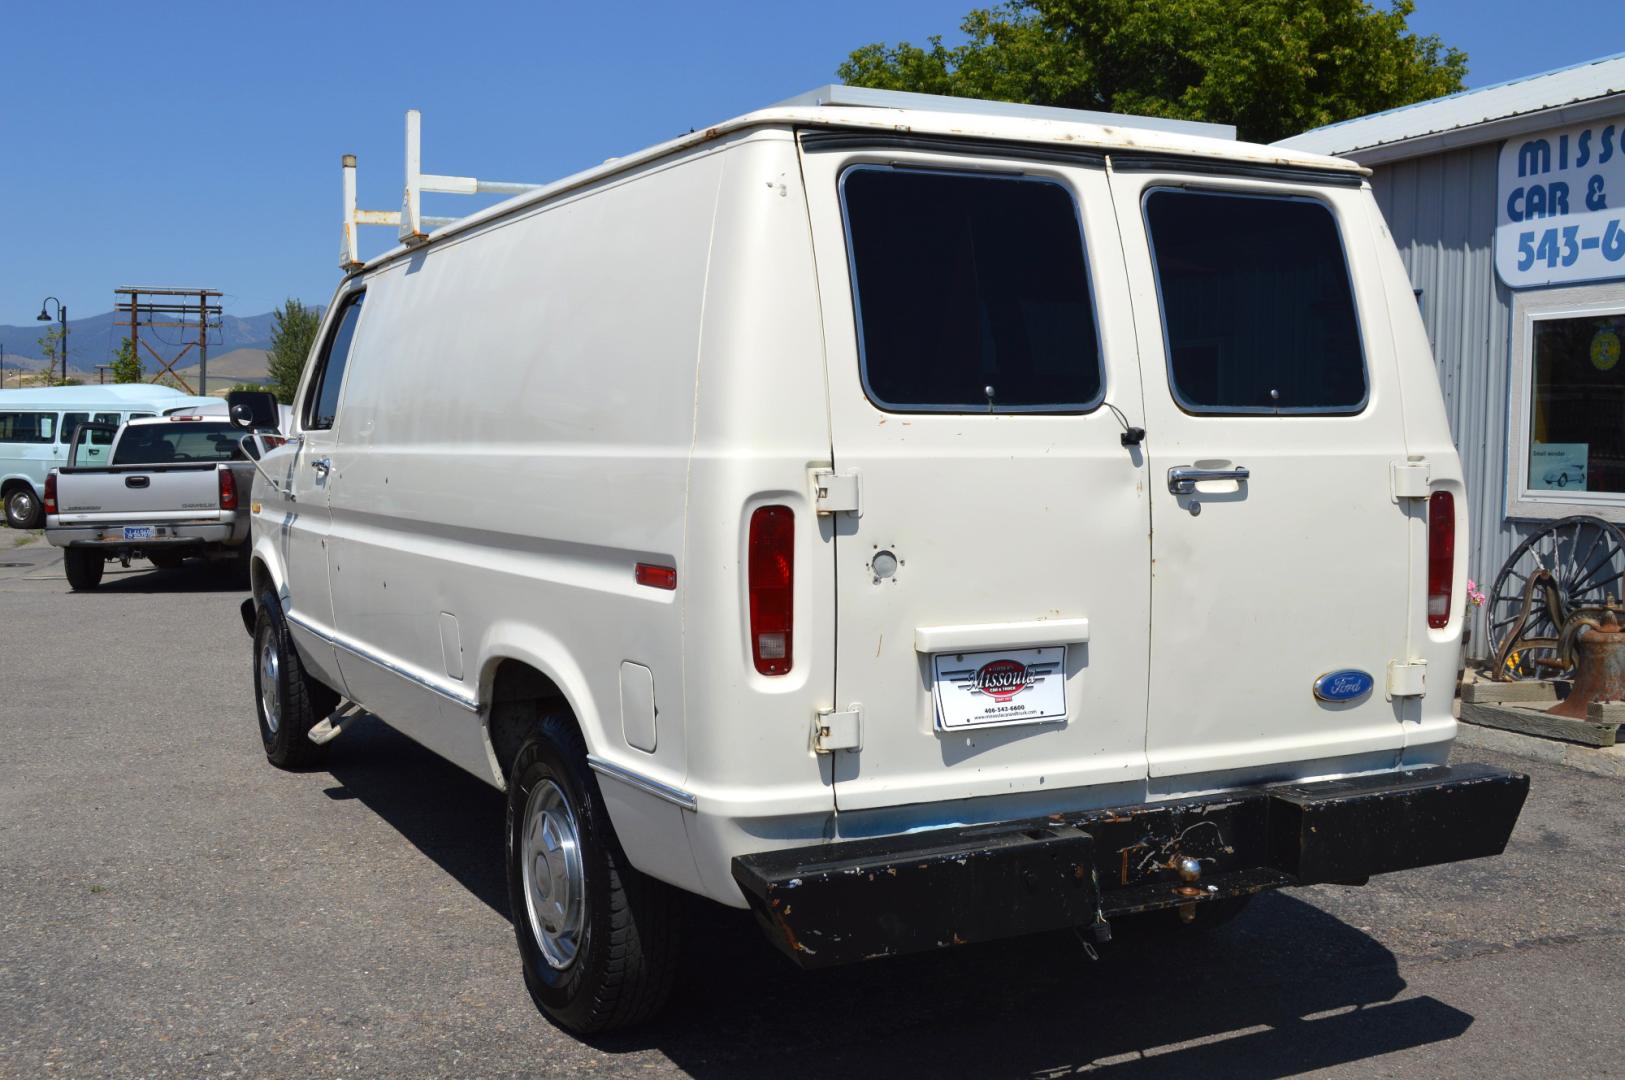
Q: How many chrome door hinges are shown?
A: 0